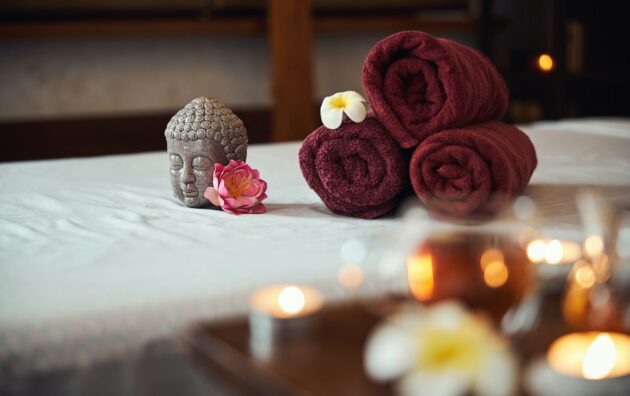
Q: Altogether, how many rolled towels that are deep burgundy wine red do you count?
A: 3